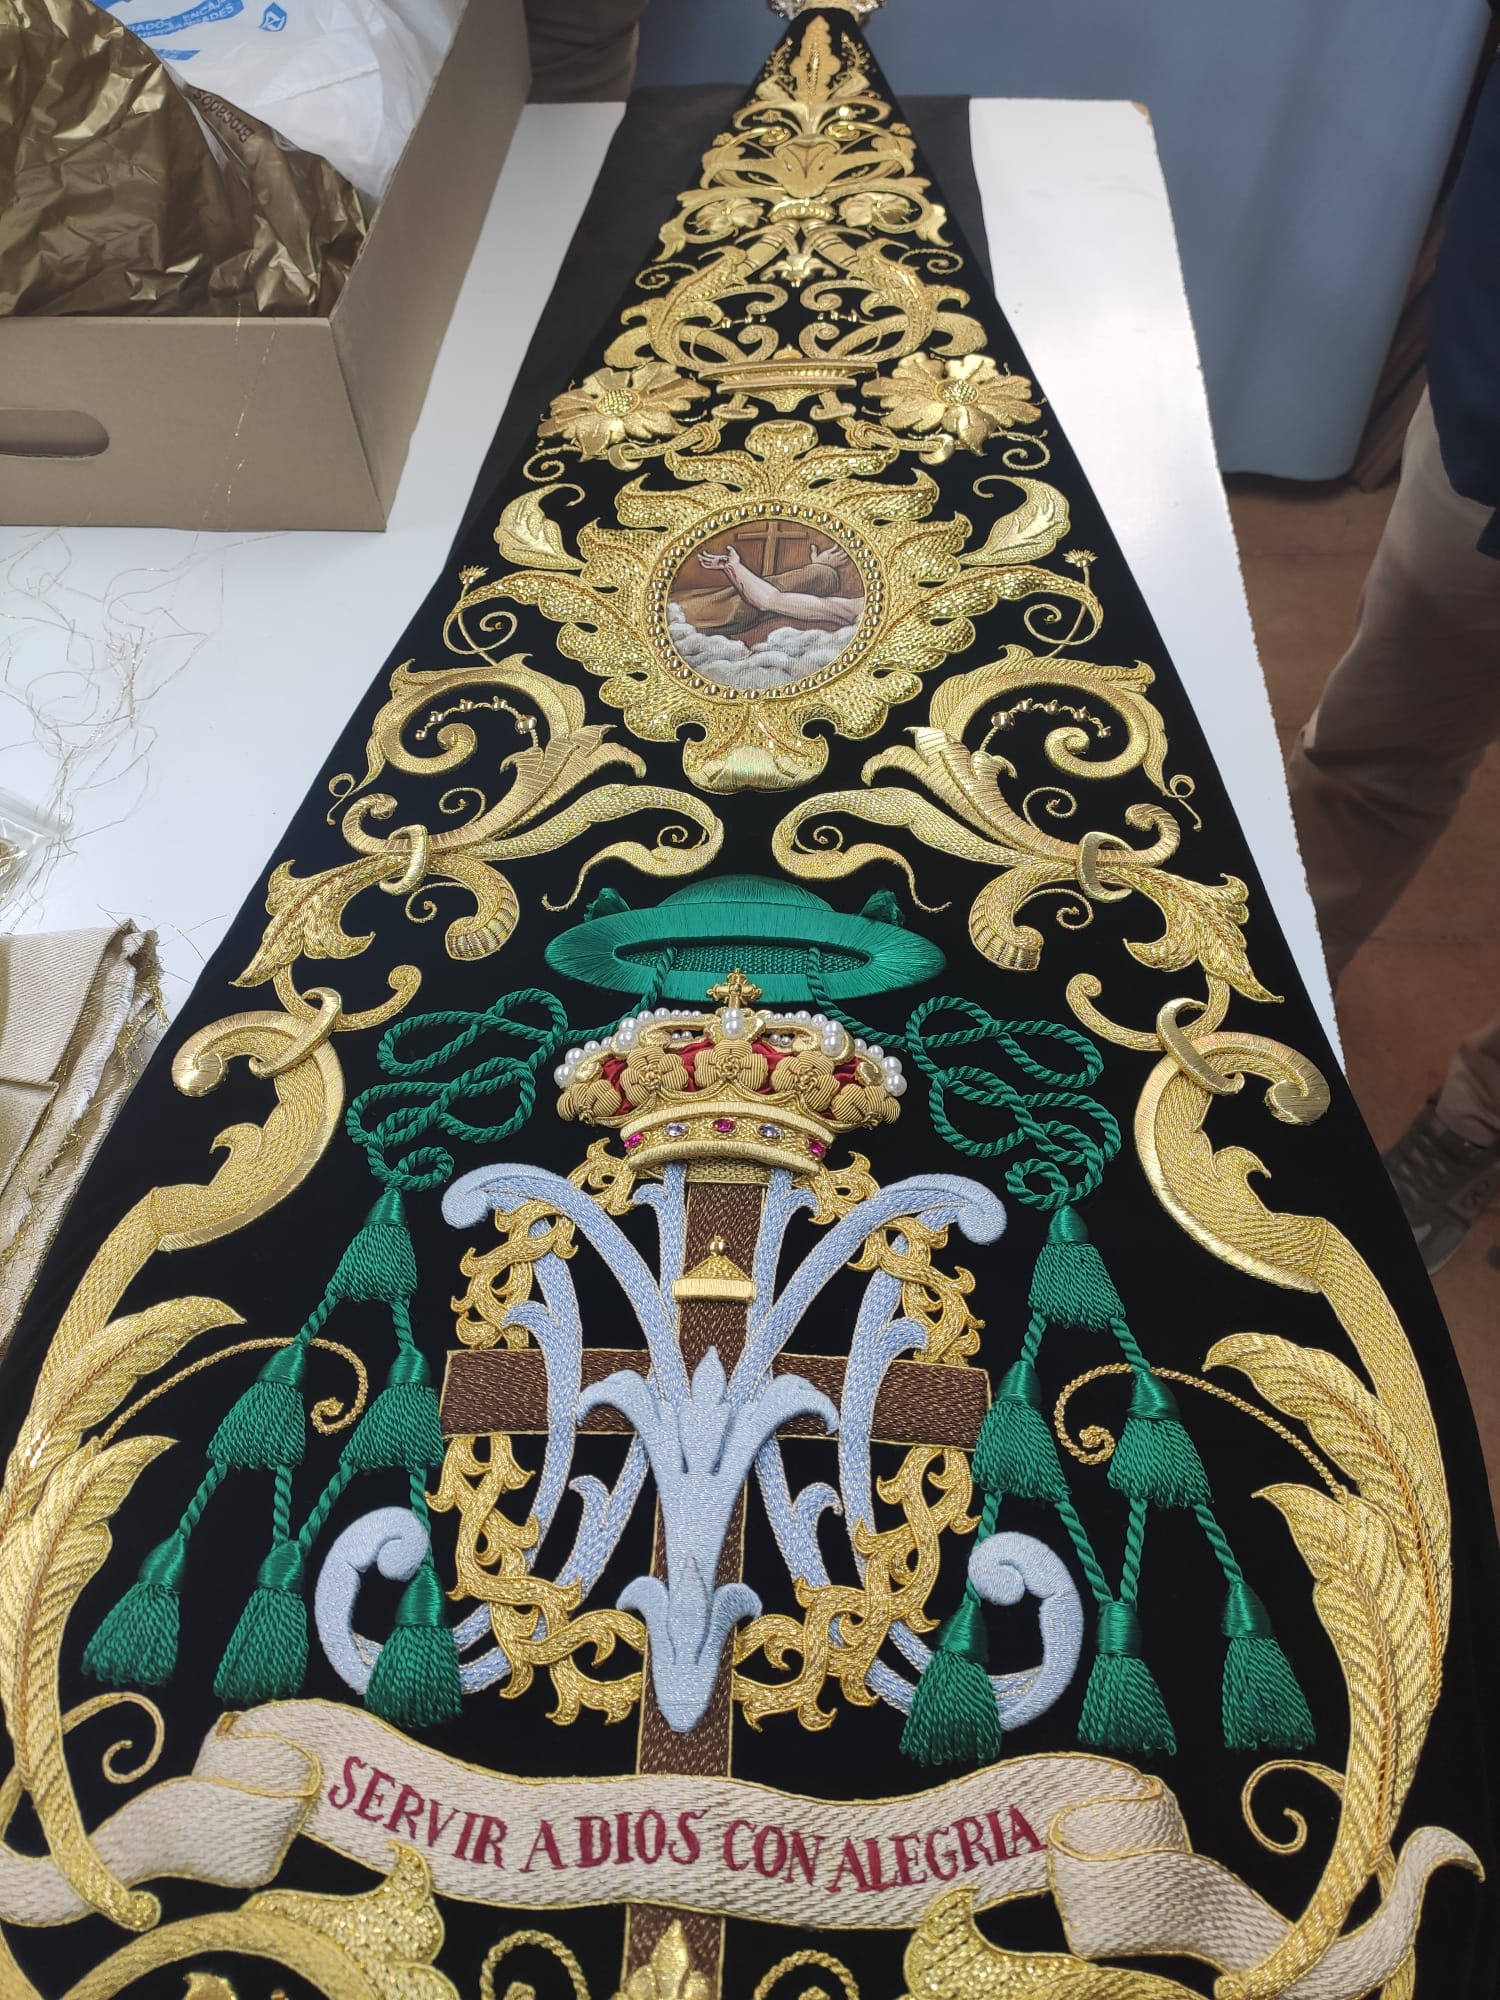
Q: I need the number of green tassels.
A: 12